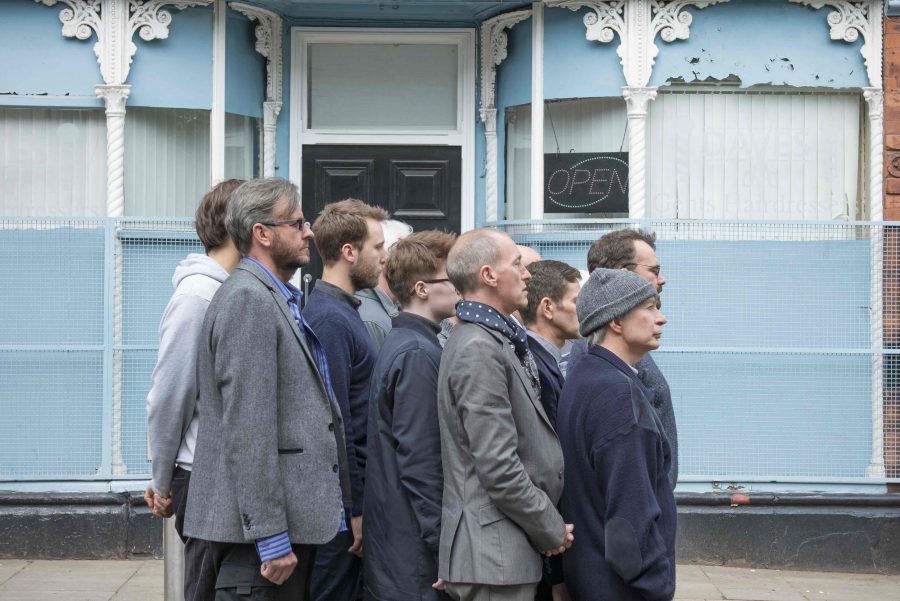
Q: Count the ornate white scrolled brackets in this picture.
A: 7